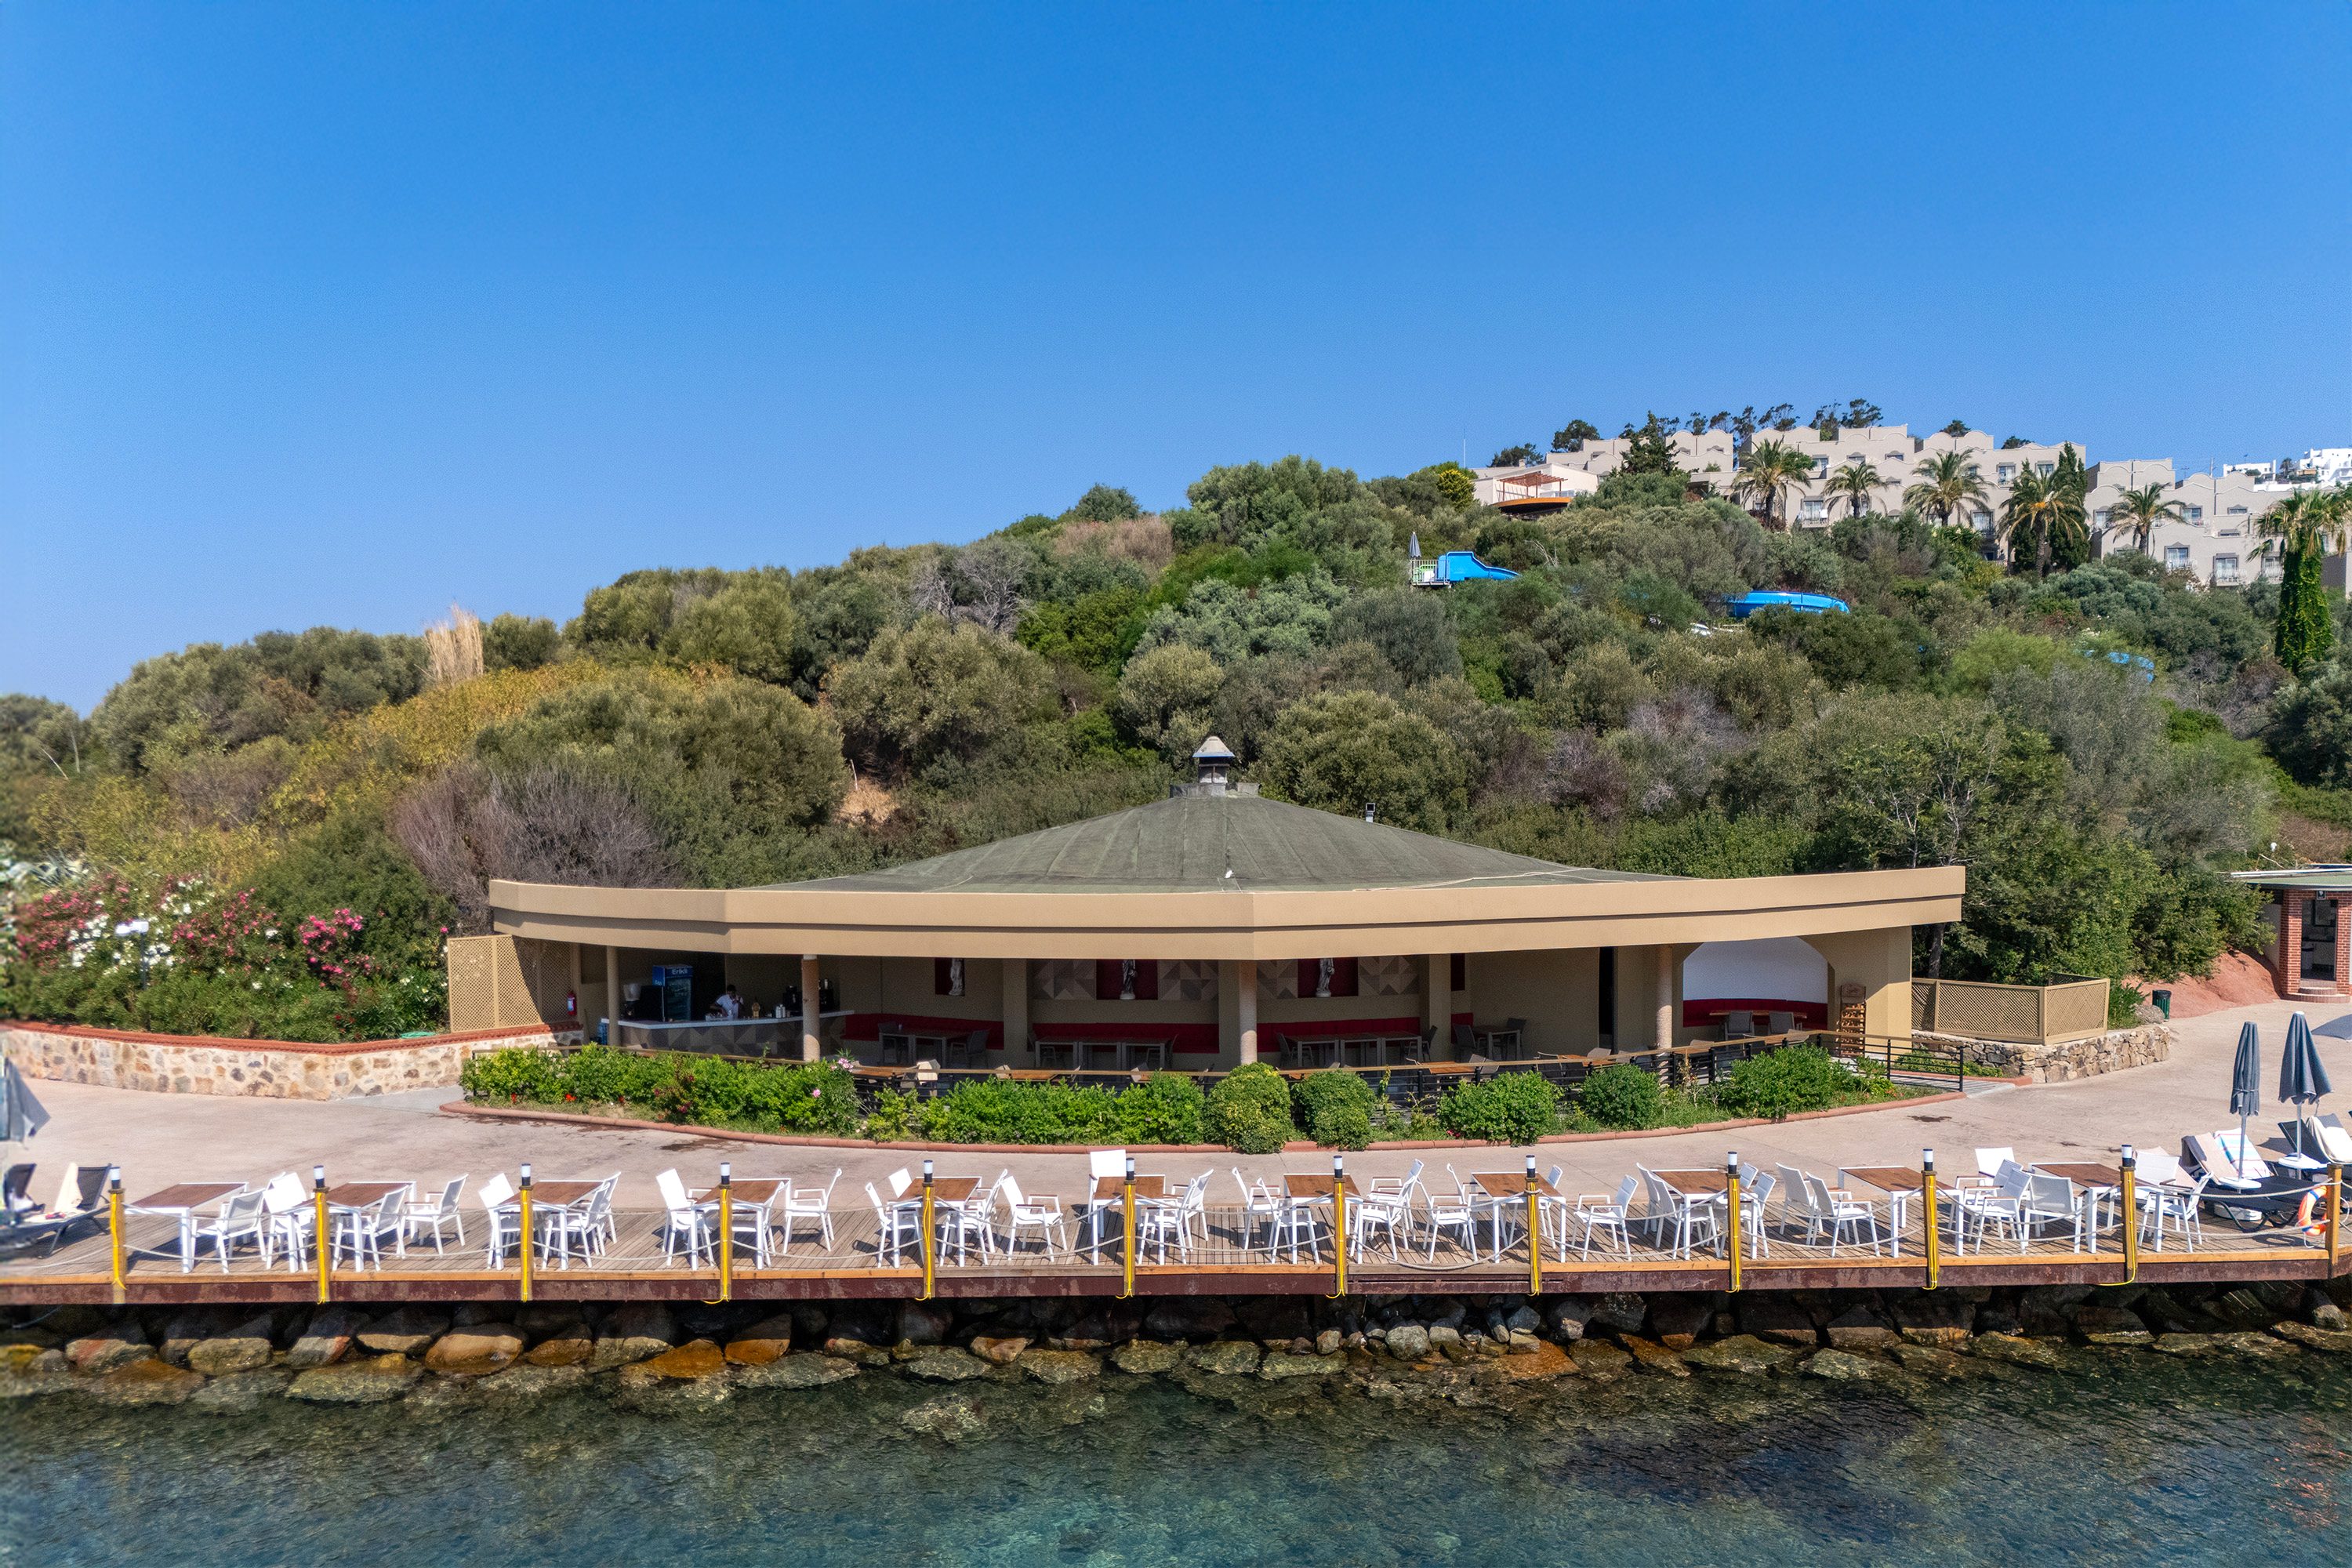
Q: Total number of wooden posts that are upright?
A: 12